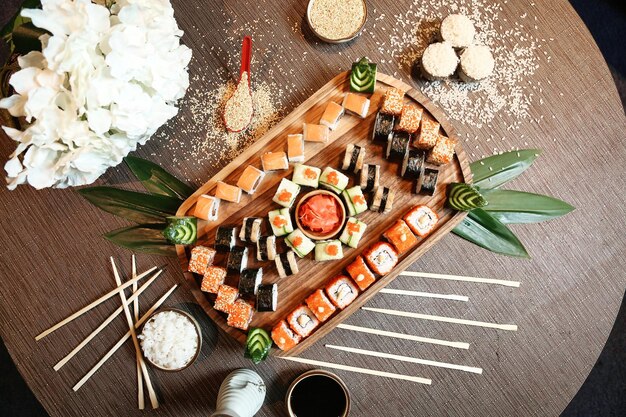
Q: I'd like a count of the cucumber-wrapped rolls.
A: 8